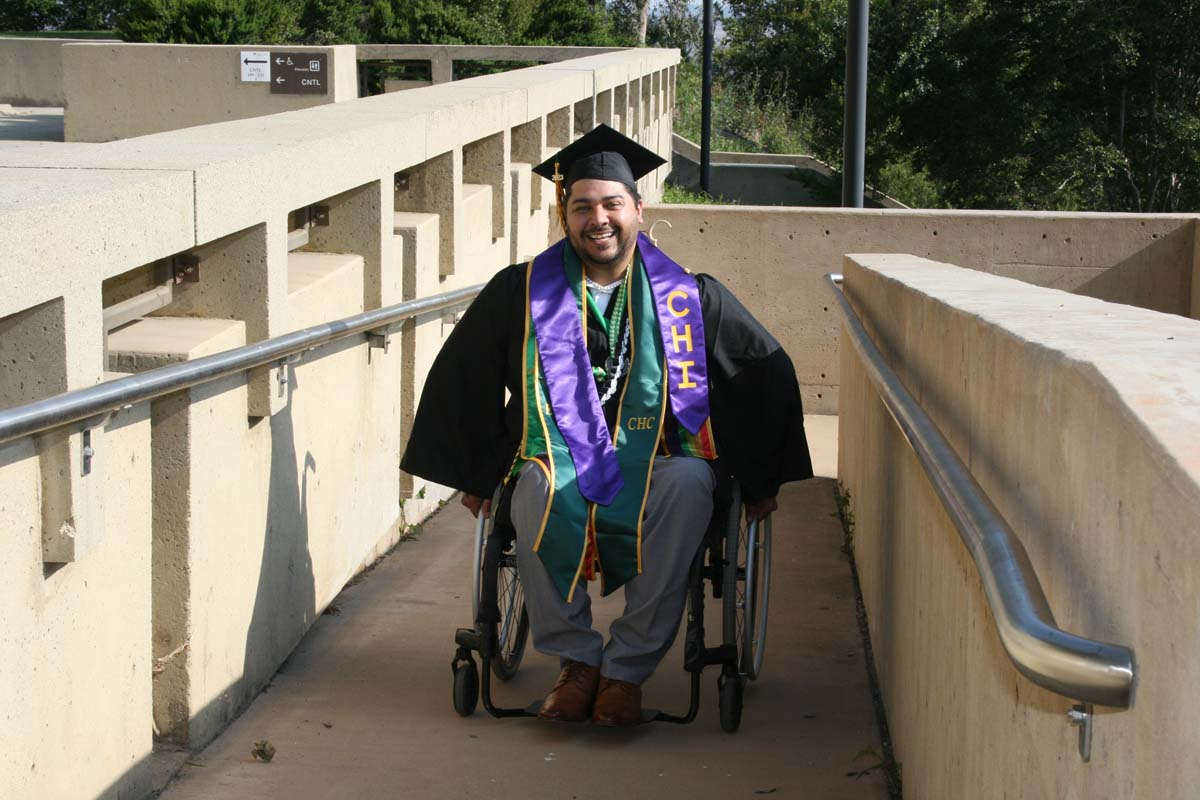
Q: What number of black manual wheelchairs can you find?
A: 1